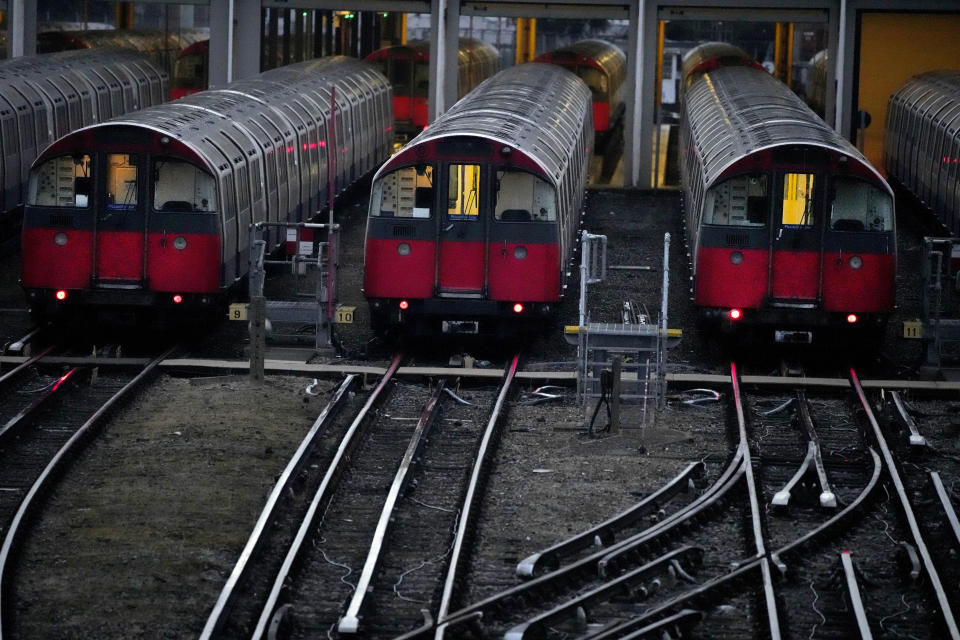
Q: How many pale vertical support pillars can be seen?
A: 5